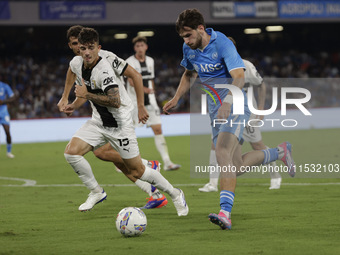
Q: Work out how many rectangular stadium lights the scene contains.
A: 4